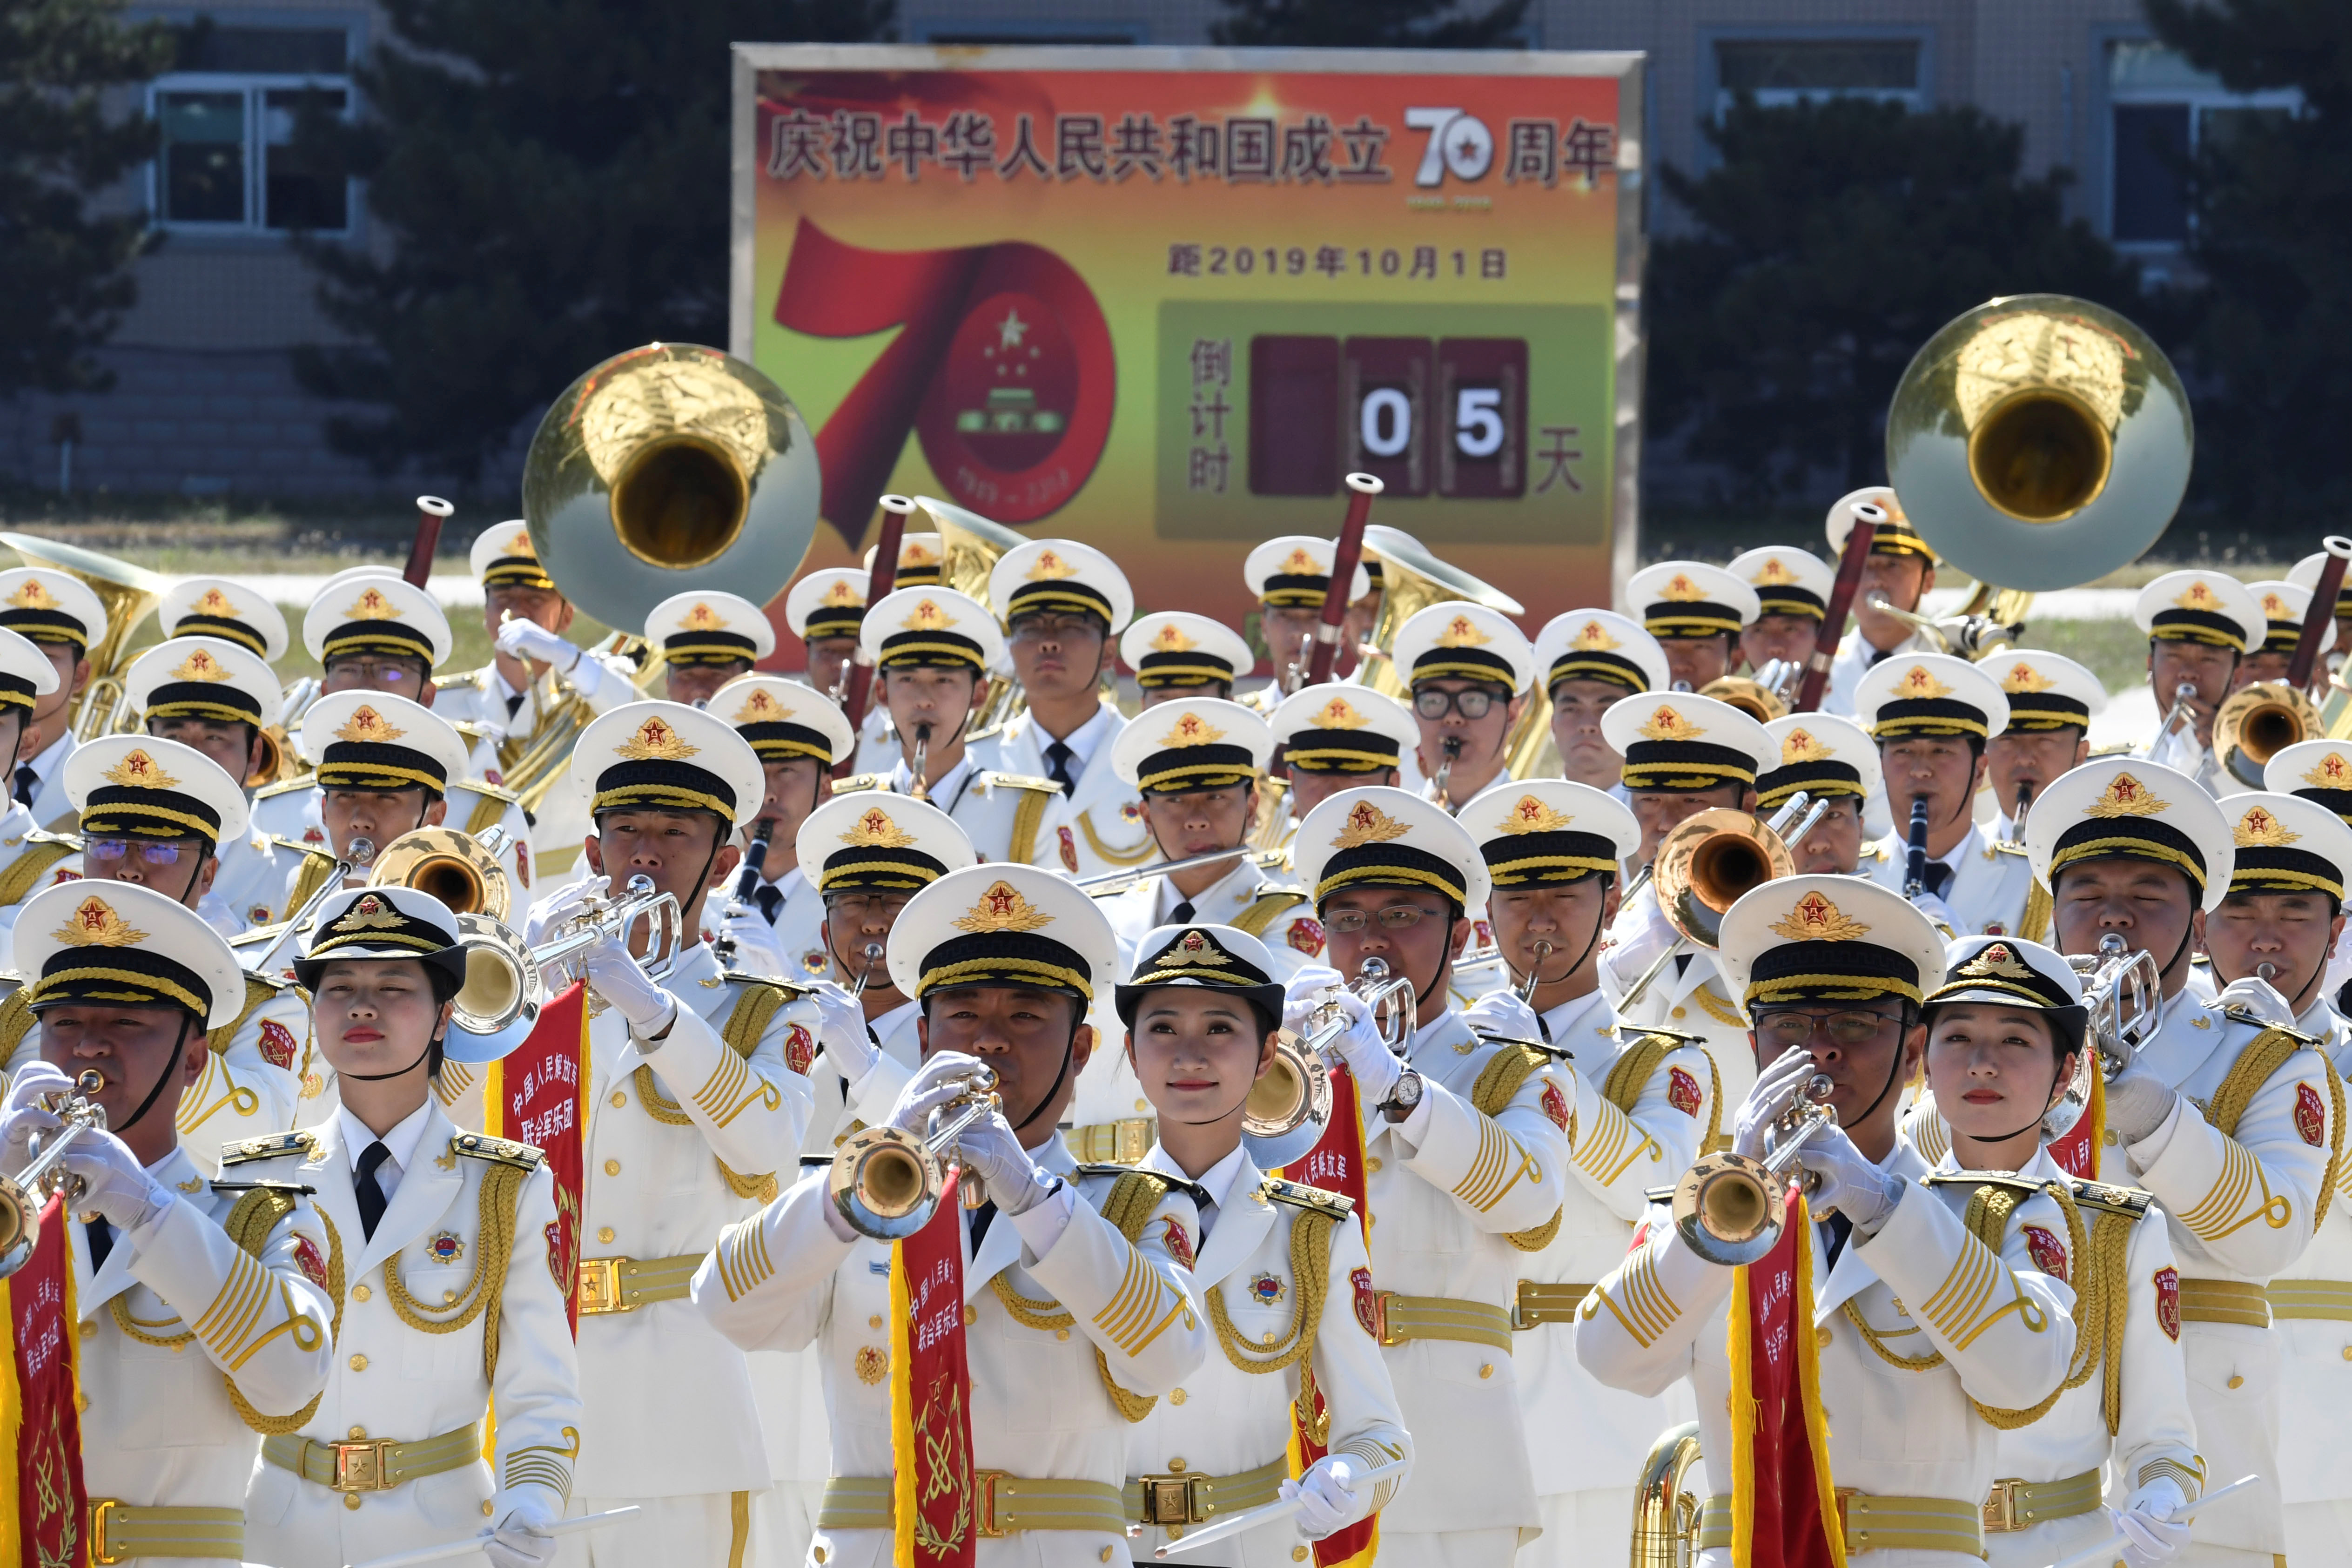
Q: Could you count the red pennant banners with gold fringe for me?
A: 6